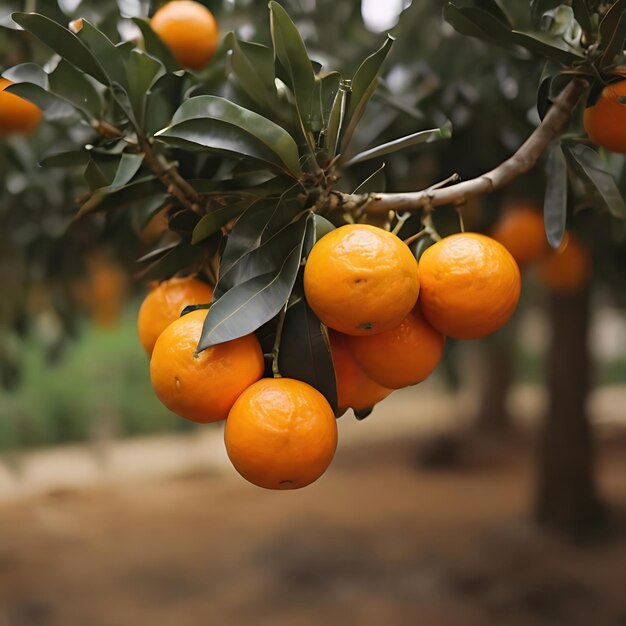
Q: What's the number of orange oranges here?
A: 12